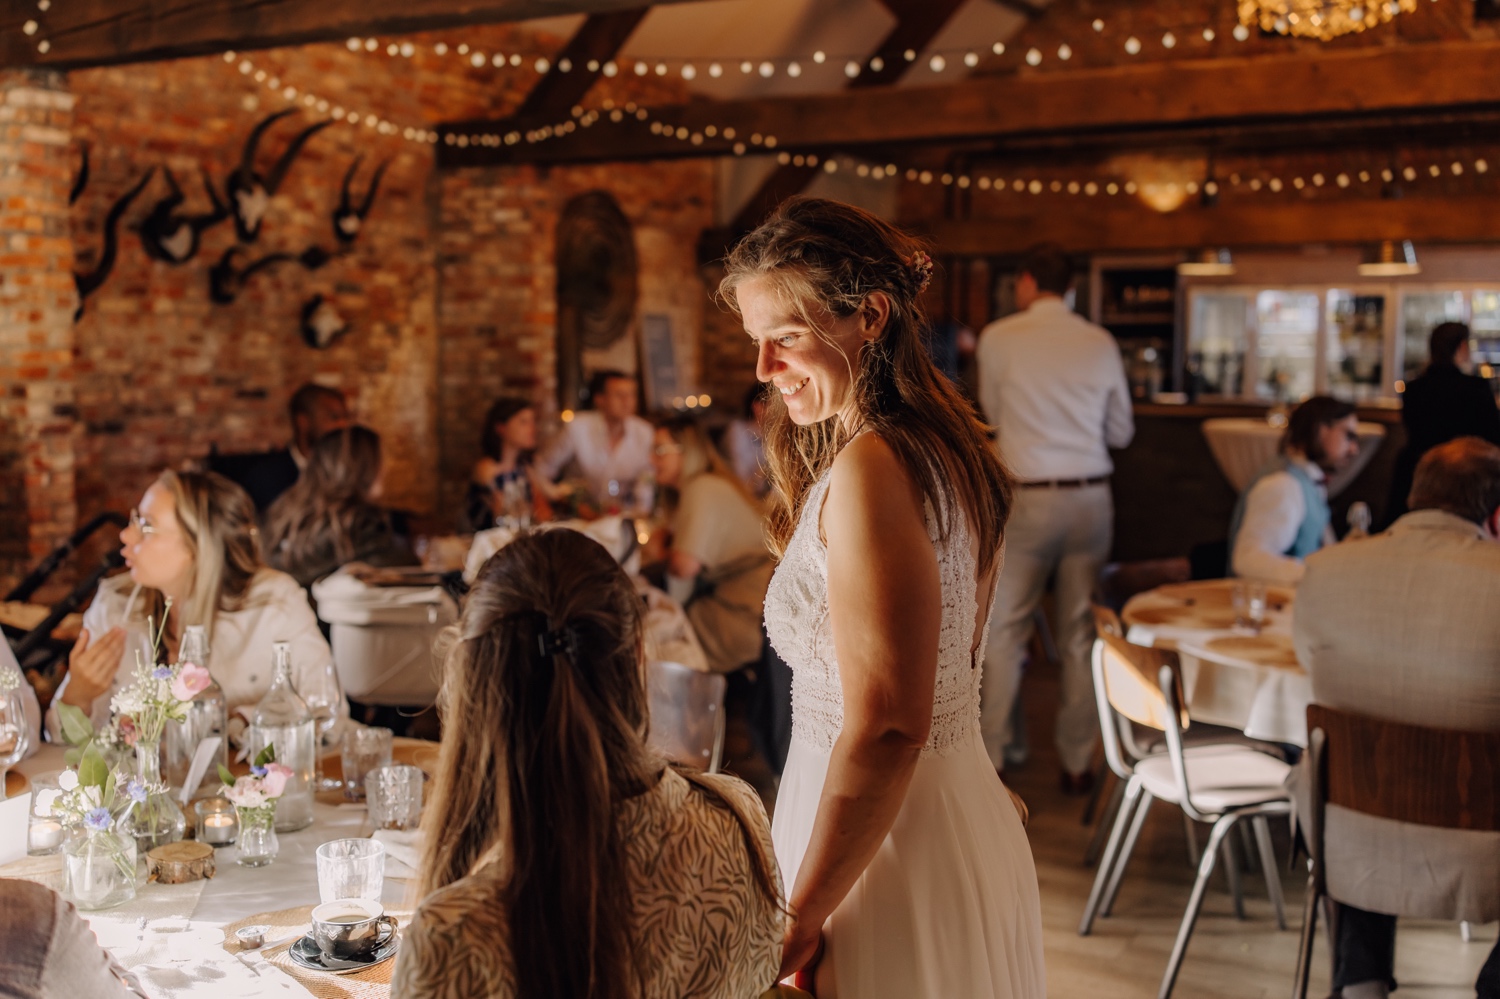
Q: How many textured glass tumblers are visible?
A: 3